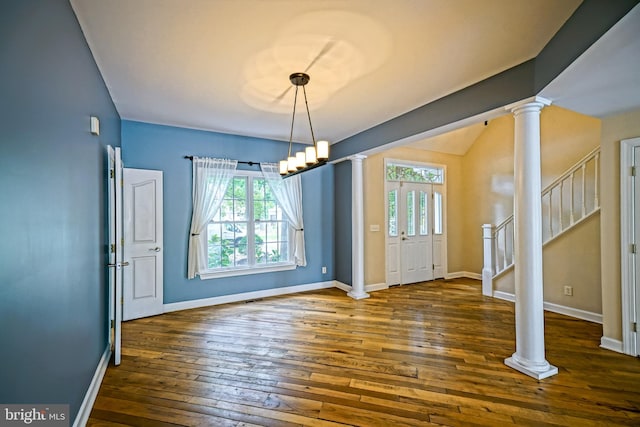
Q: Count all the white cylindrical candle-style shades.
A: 5